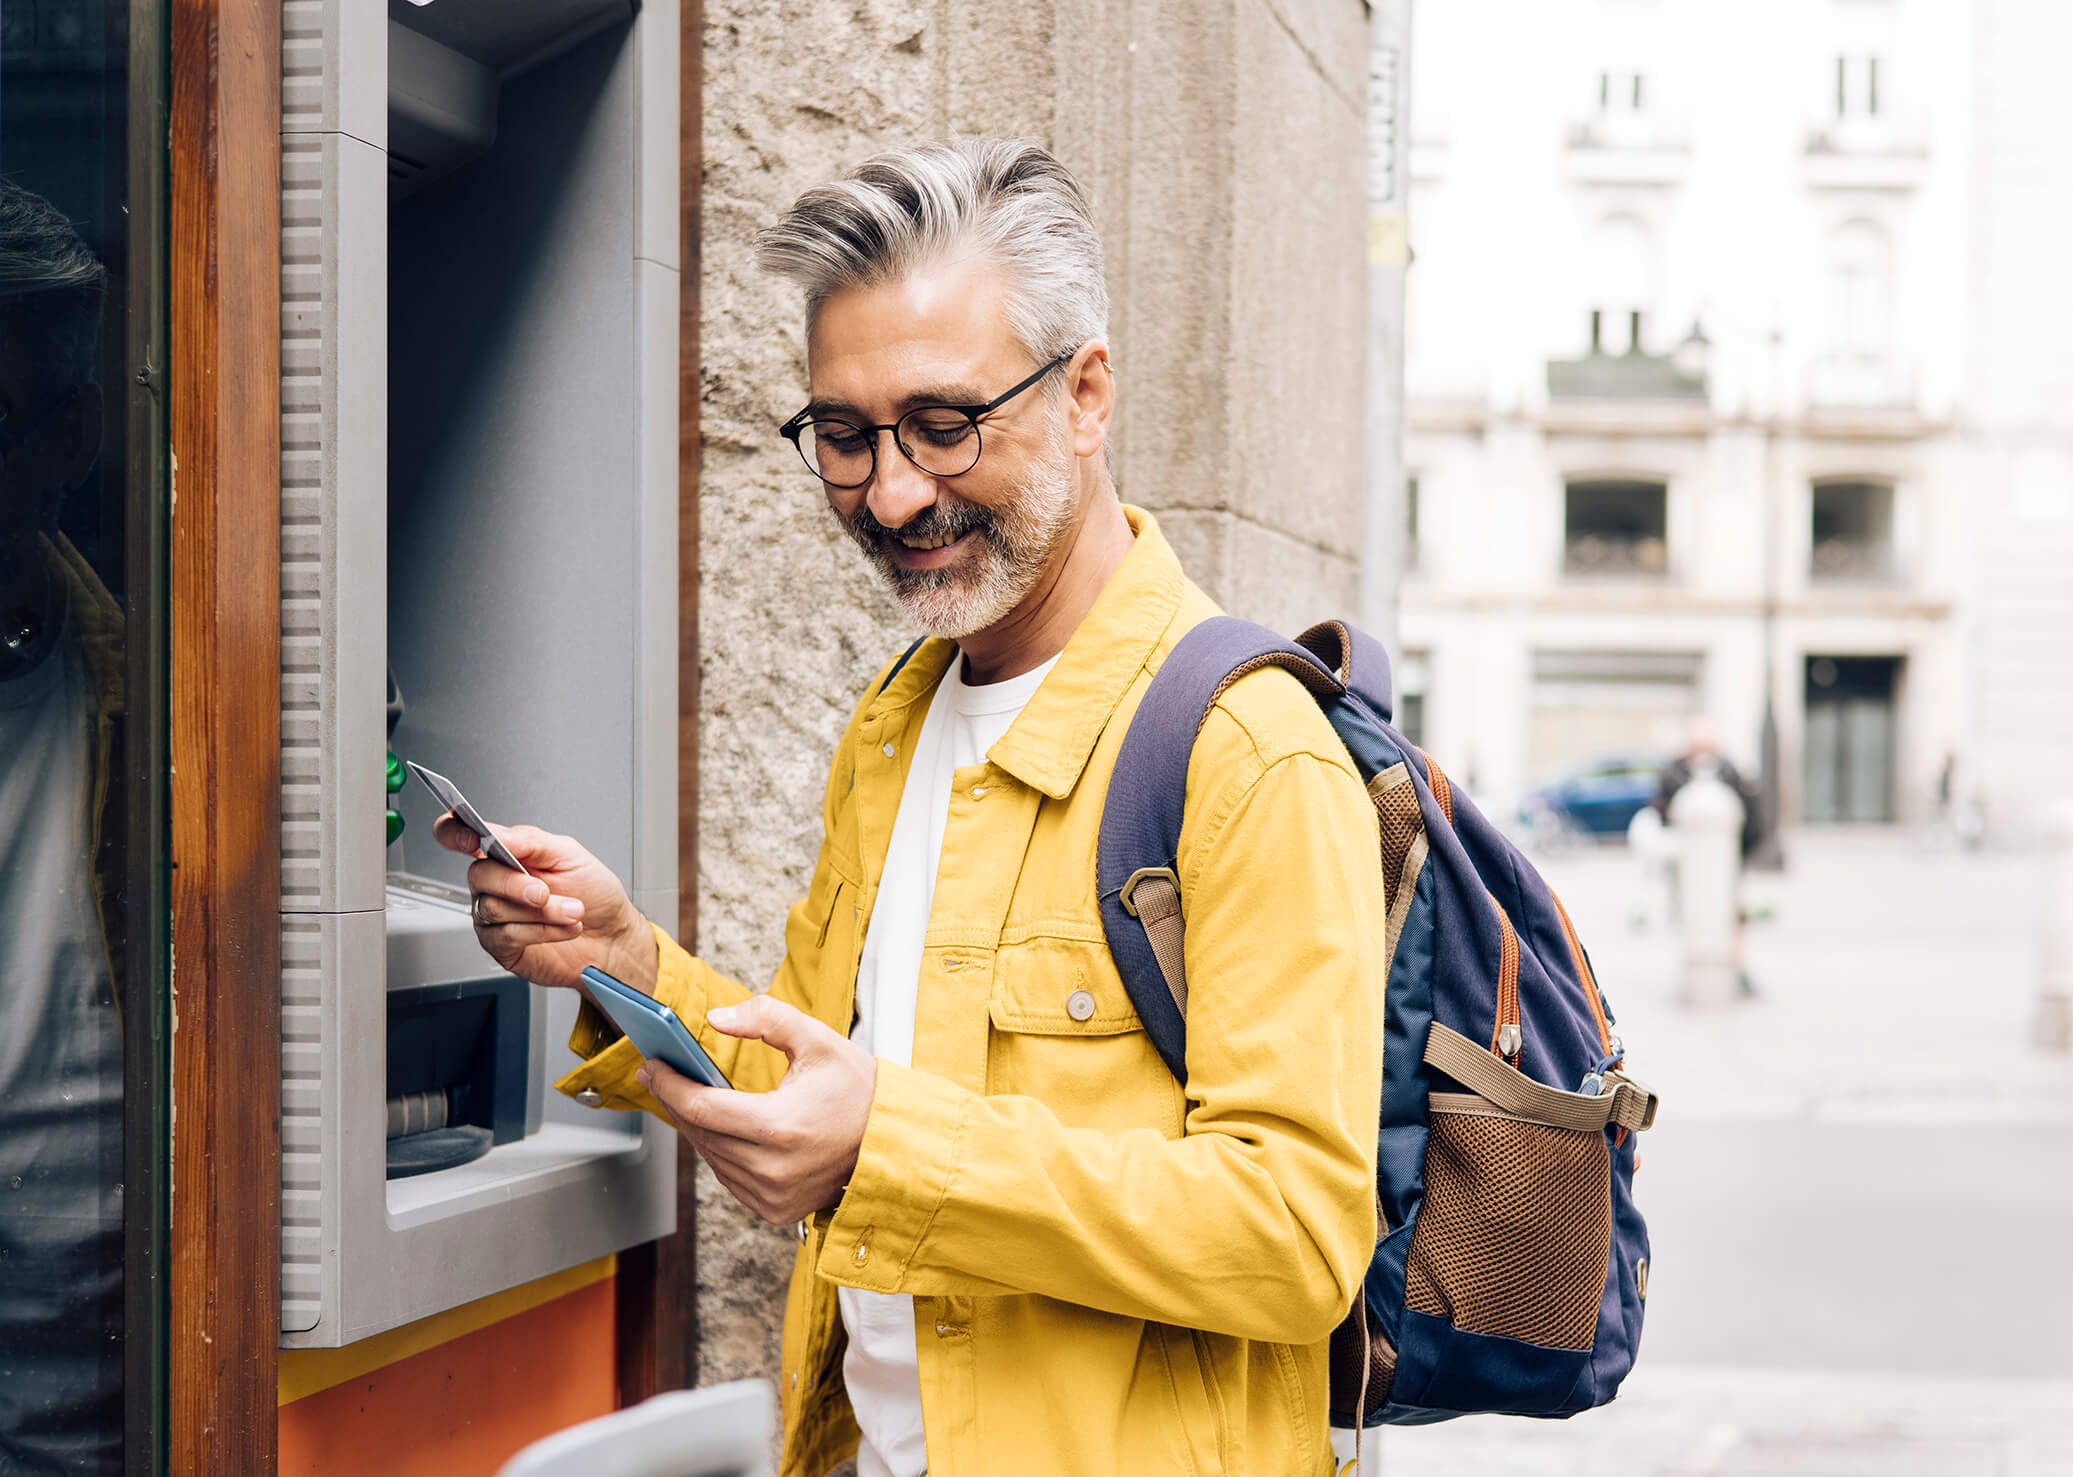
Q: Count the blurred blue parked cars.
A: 1